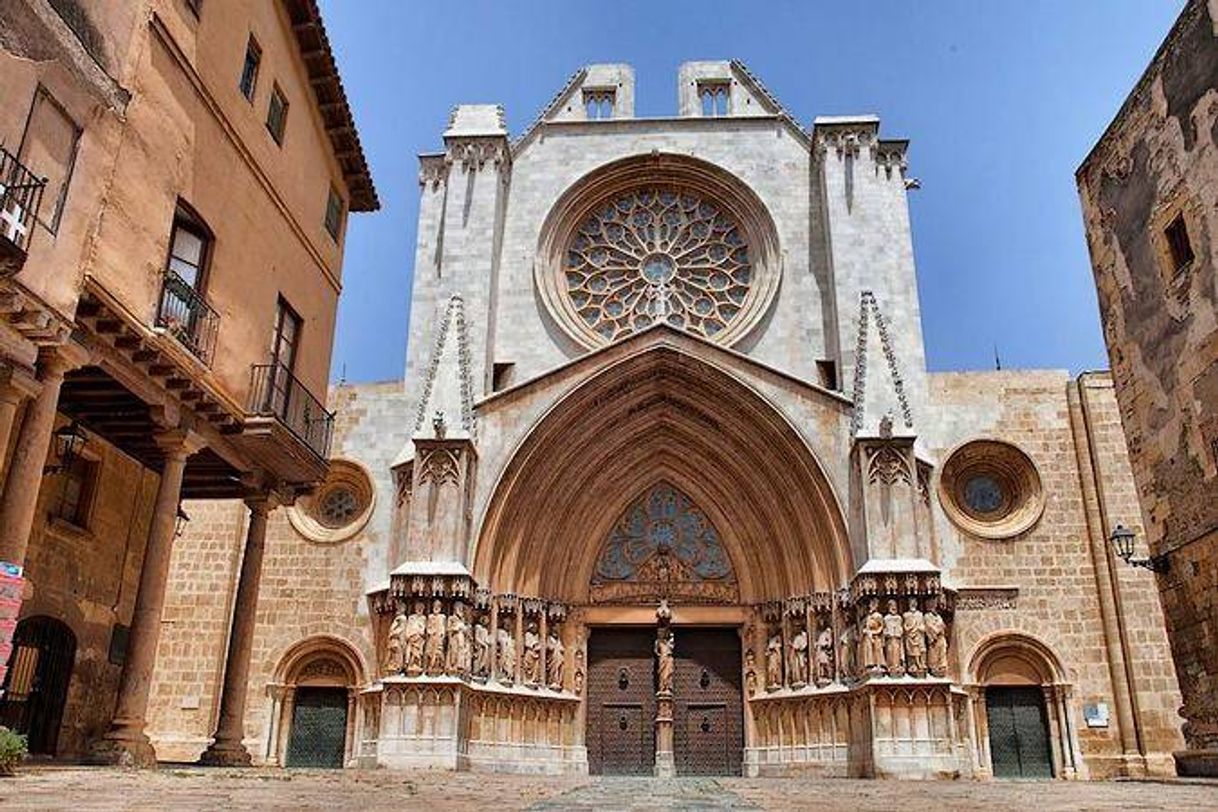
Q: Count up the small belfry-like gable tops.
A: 2